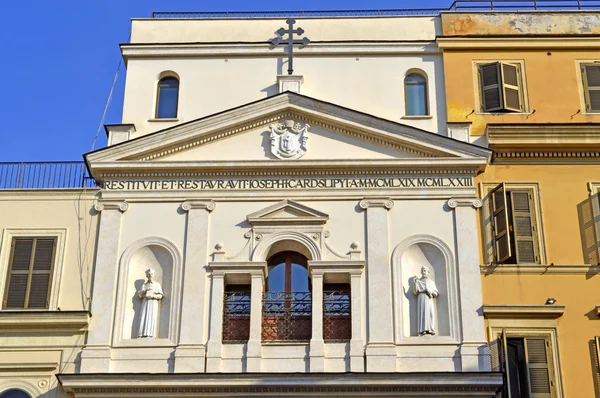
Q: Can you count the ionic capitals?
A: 4